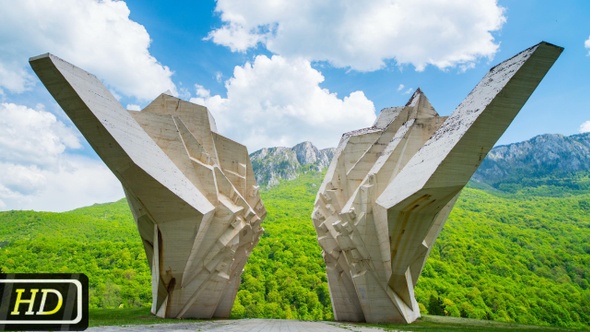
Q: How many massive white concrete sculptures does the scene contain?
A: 2